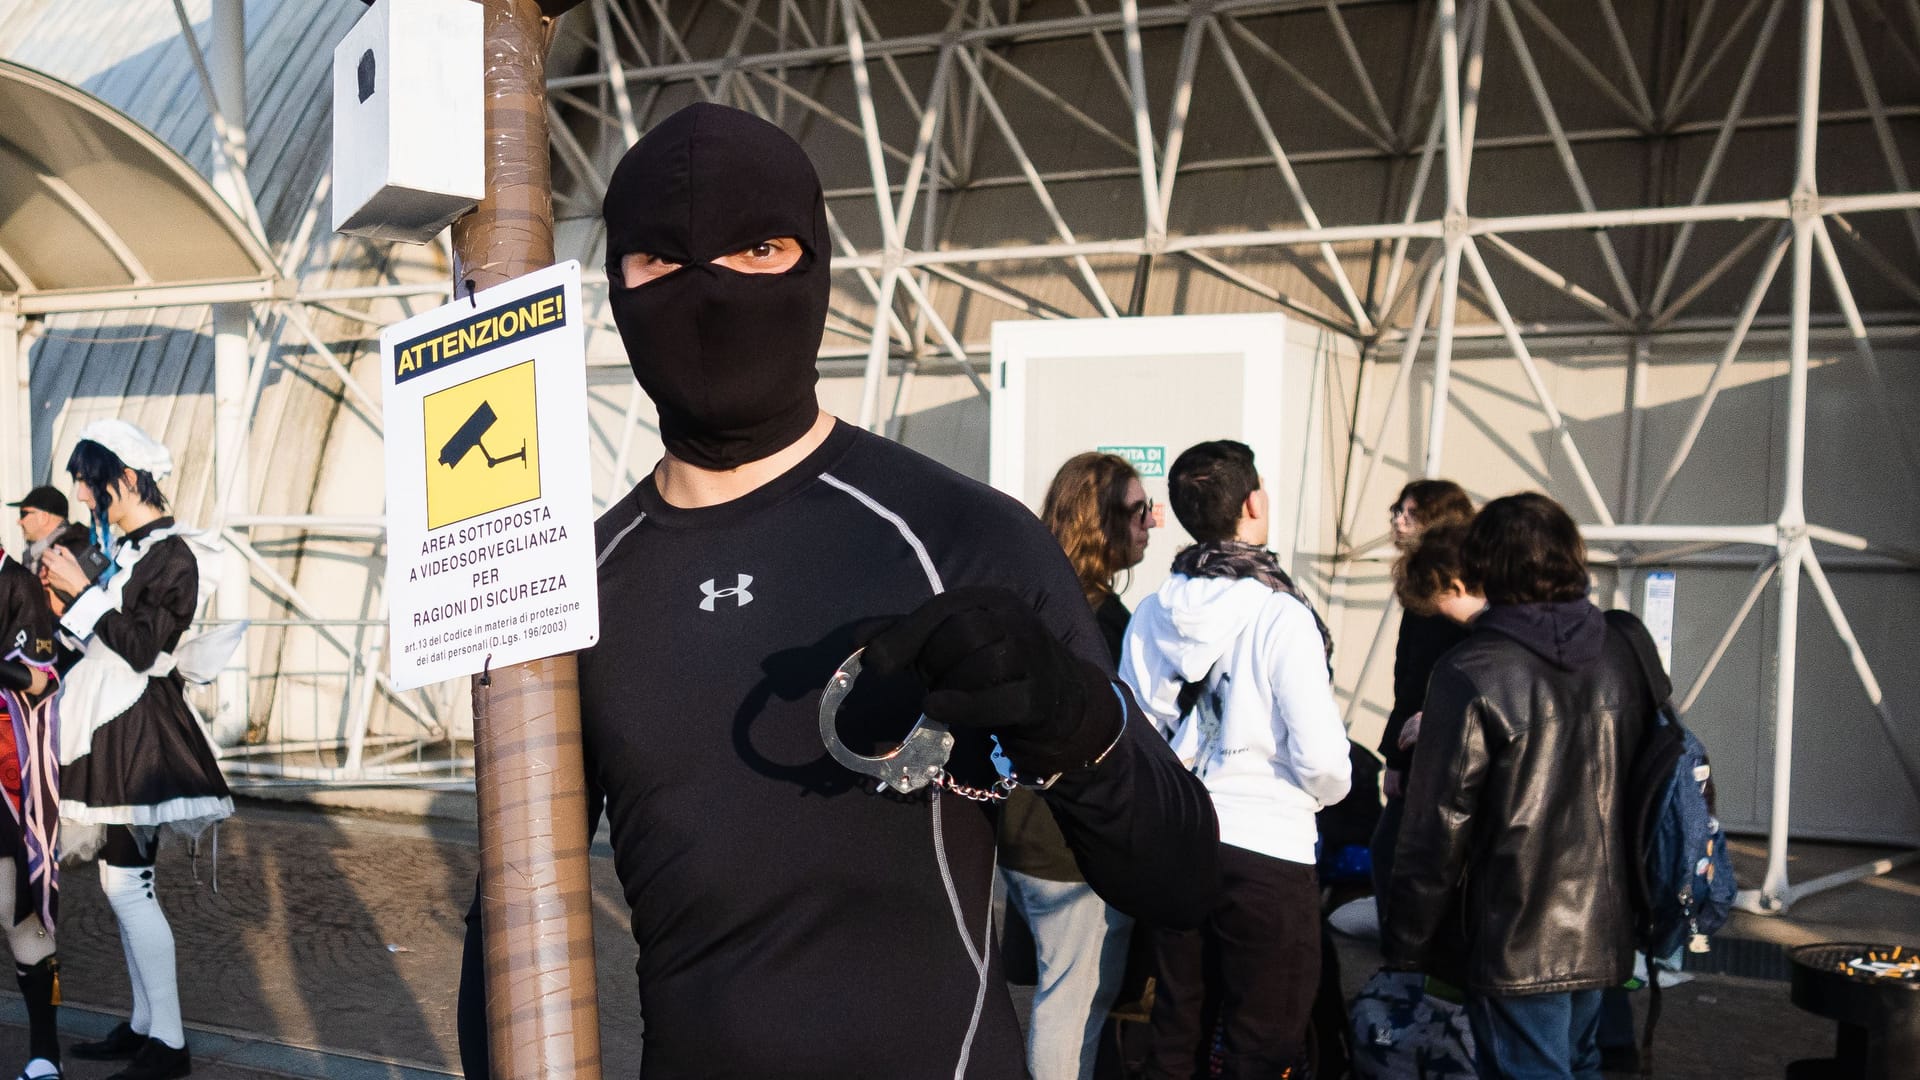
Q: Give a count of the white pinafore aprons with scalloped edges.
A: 1